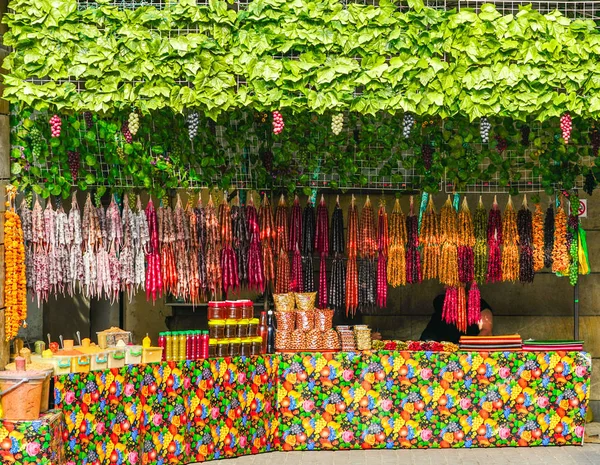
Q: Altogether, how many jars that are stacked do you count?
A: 12